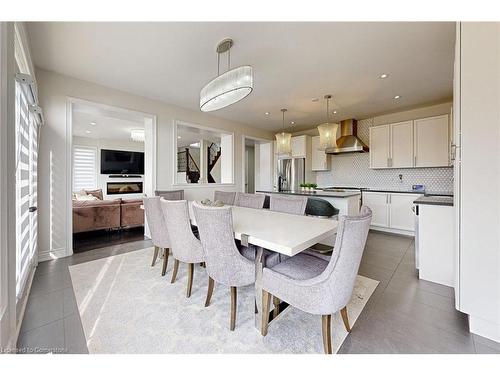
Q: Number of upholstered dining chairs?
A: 8